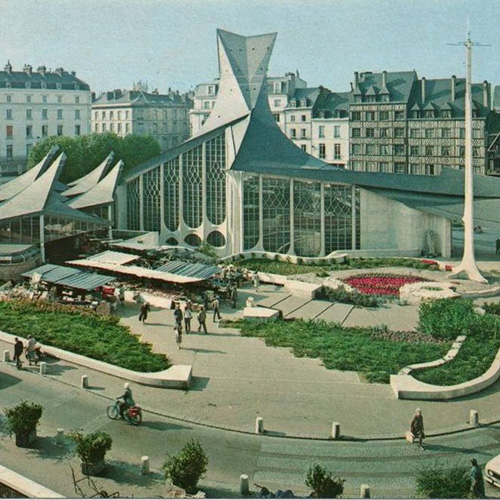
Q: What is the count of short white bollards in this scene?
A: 10